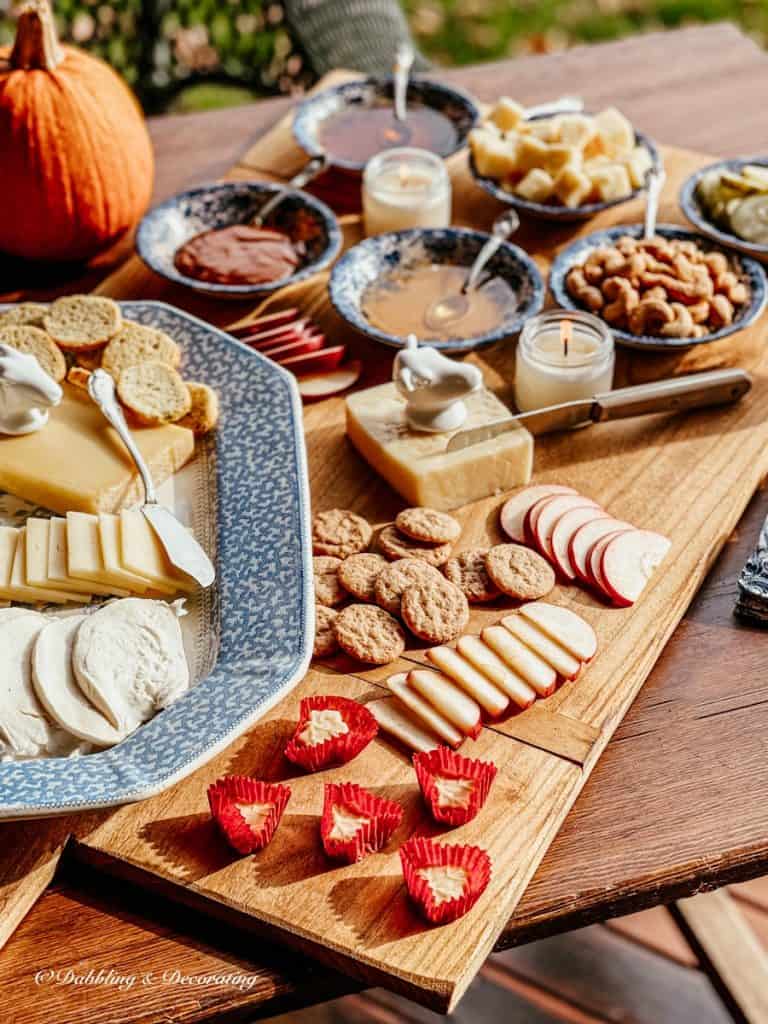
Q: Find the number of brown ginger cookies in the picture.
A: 11